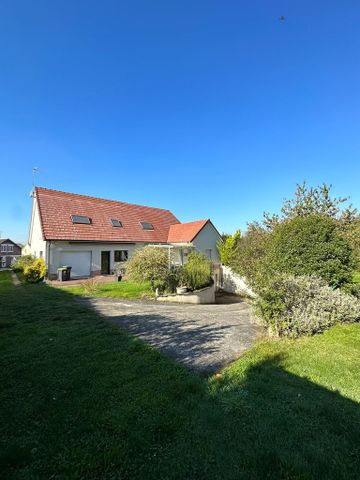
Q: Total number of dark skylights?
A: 3